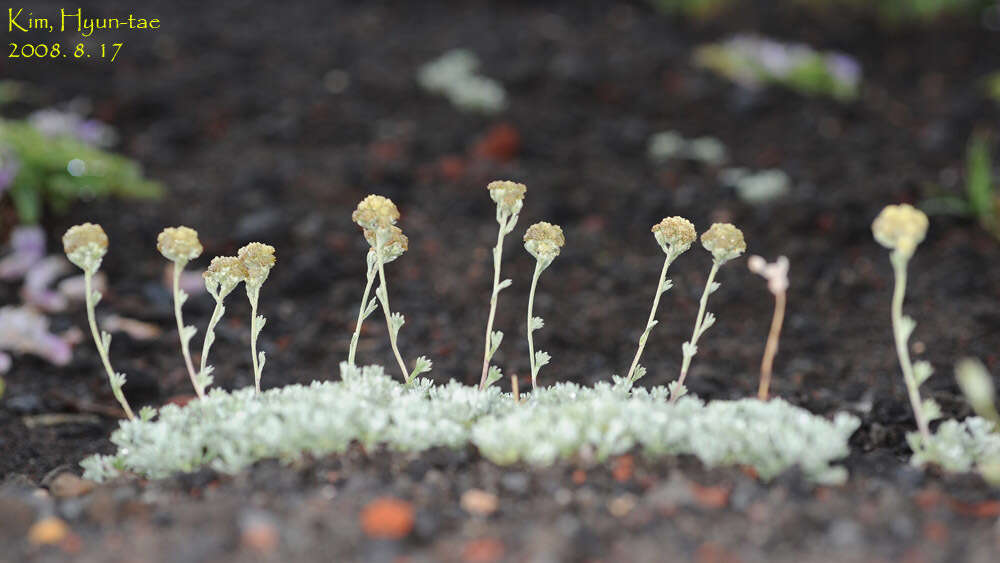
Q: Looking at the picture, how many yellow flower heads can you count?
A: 11